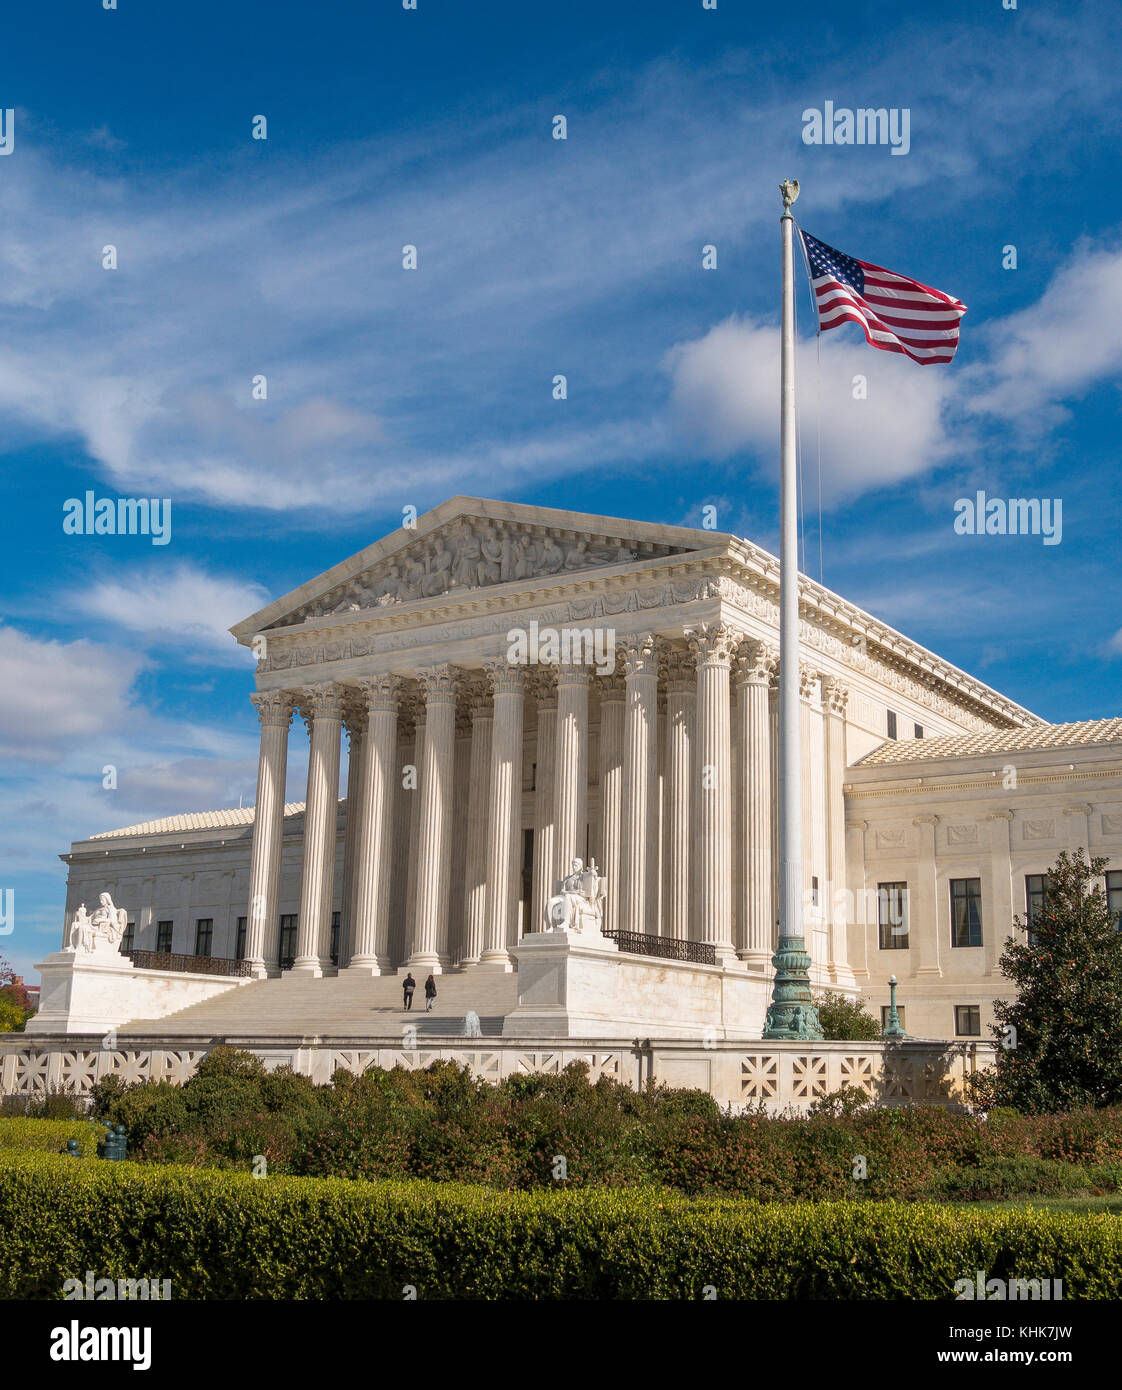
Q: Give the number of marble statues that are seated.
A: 2